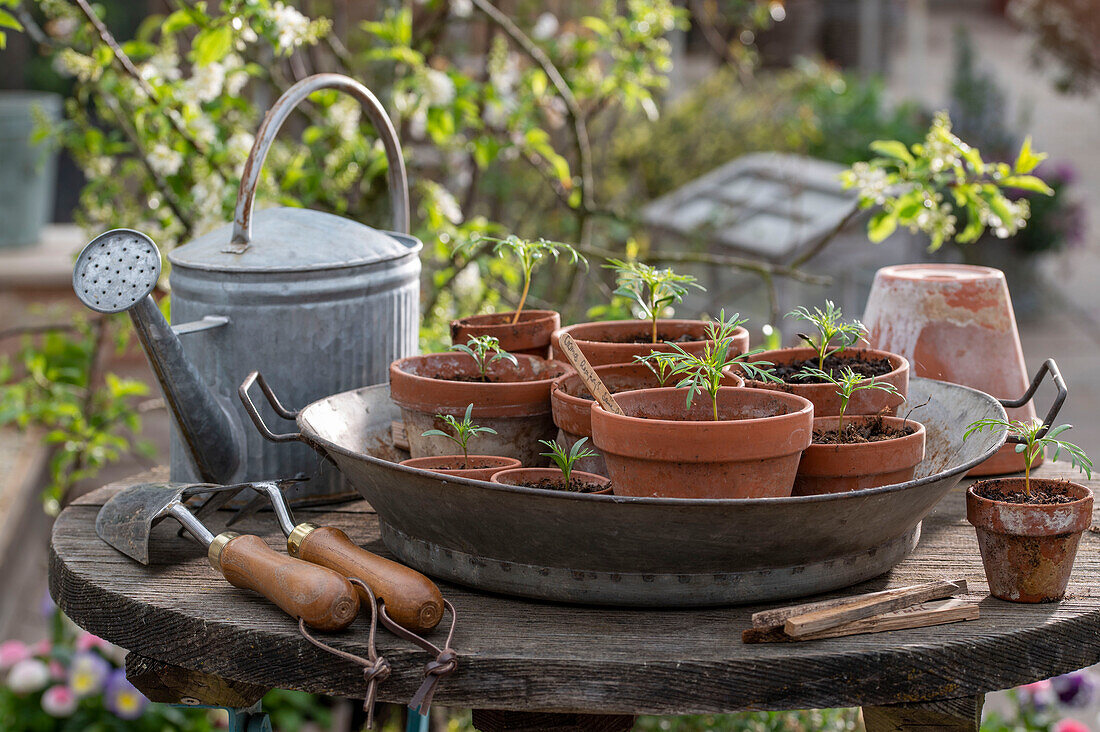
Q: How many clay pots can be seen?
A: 11